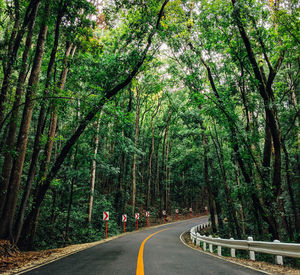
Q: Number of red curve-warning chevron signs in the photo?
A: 8